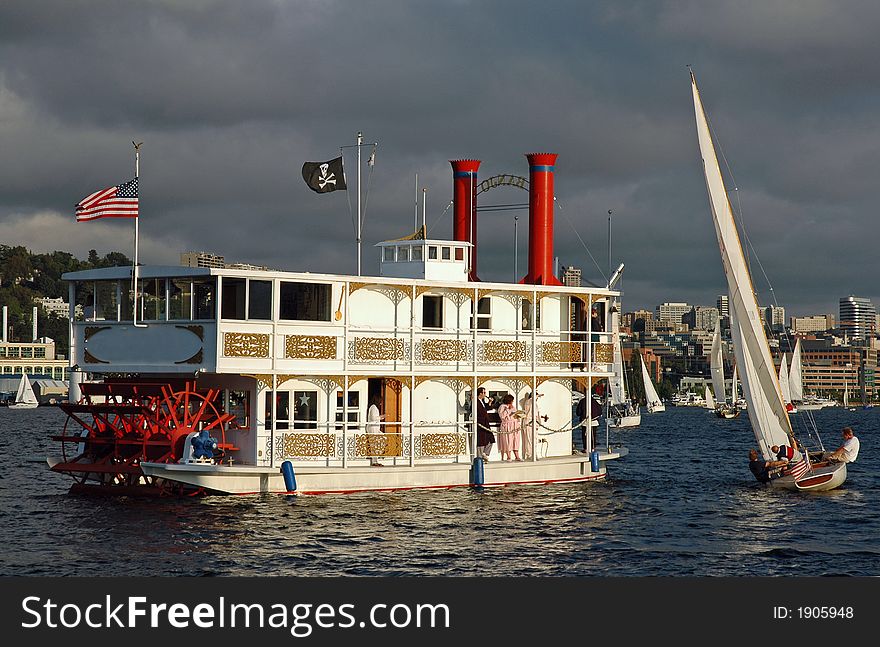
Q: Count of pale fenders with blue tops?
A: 0